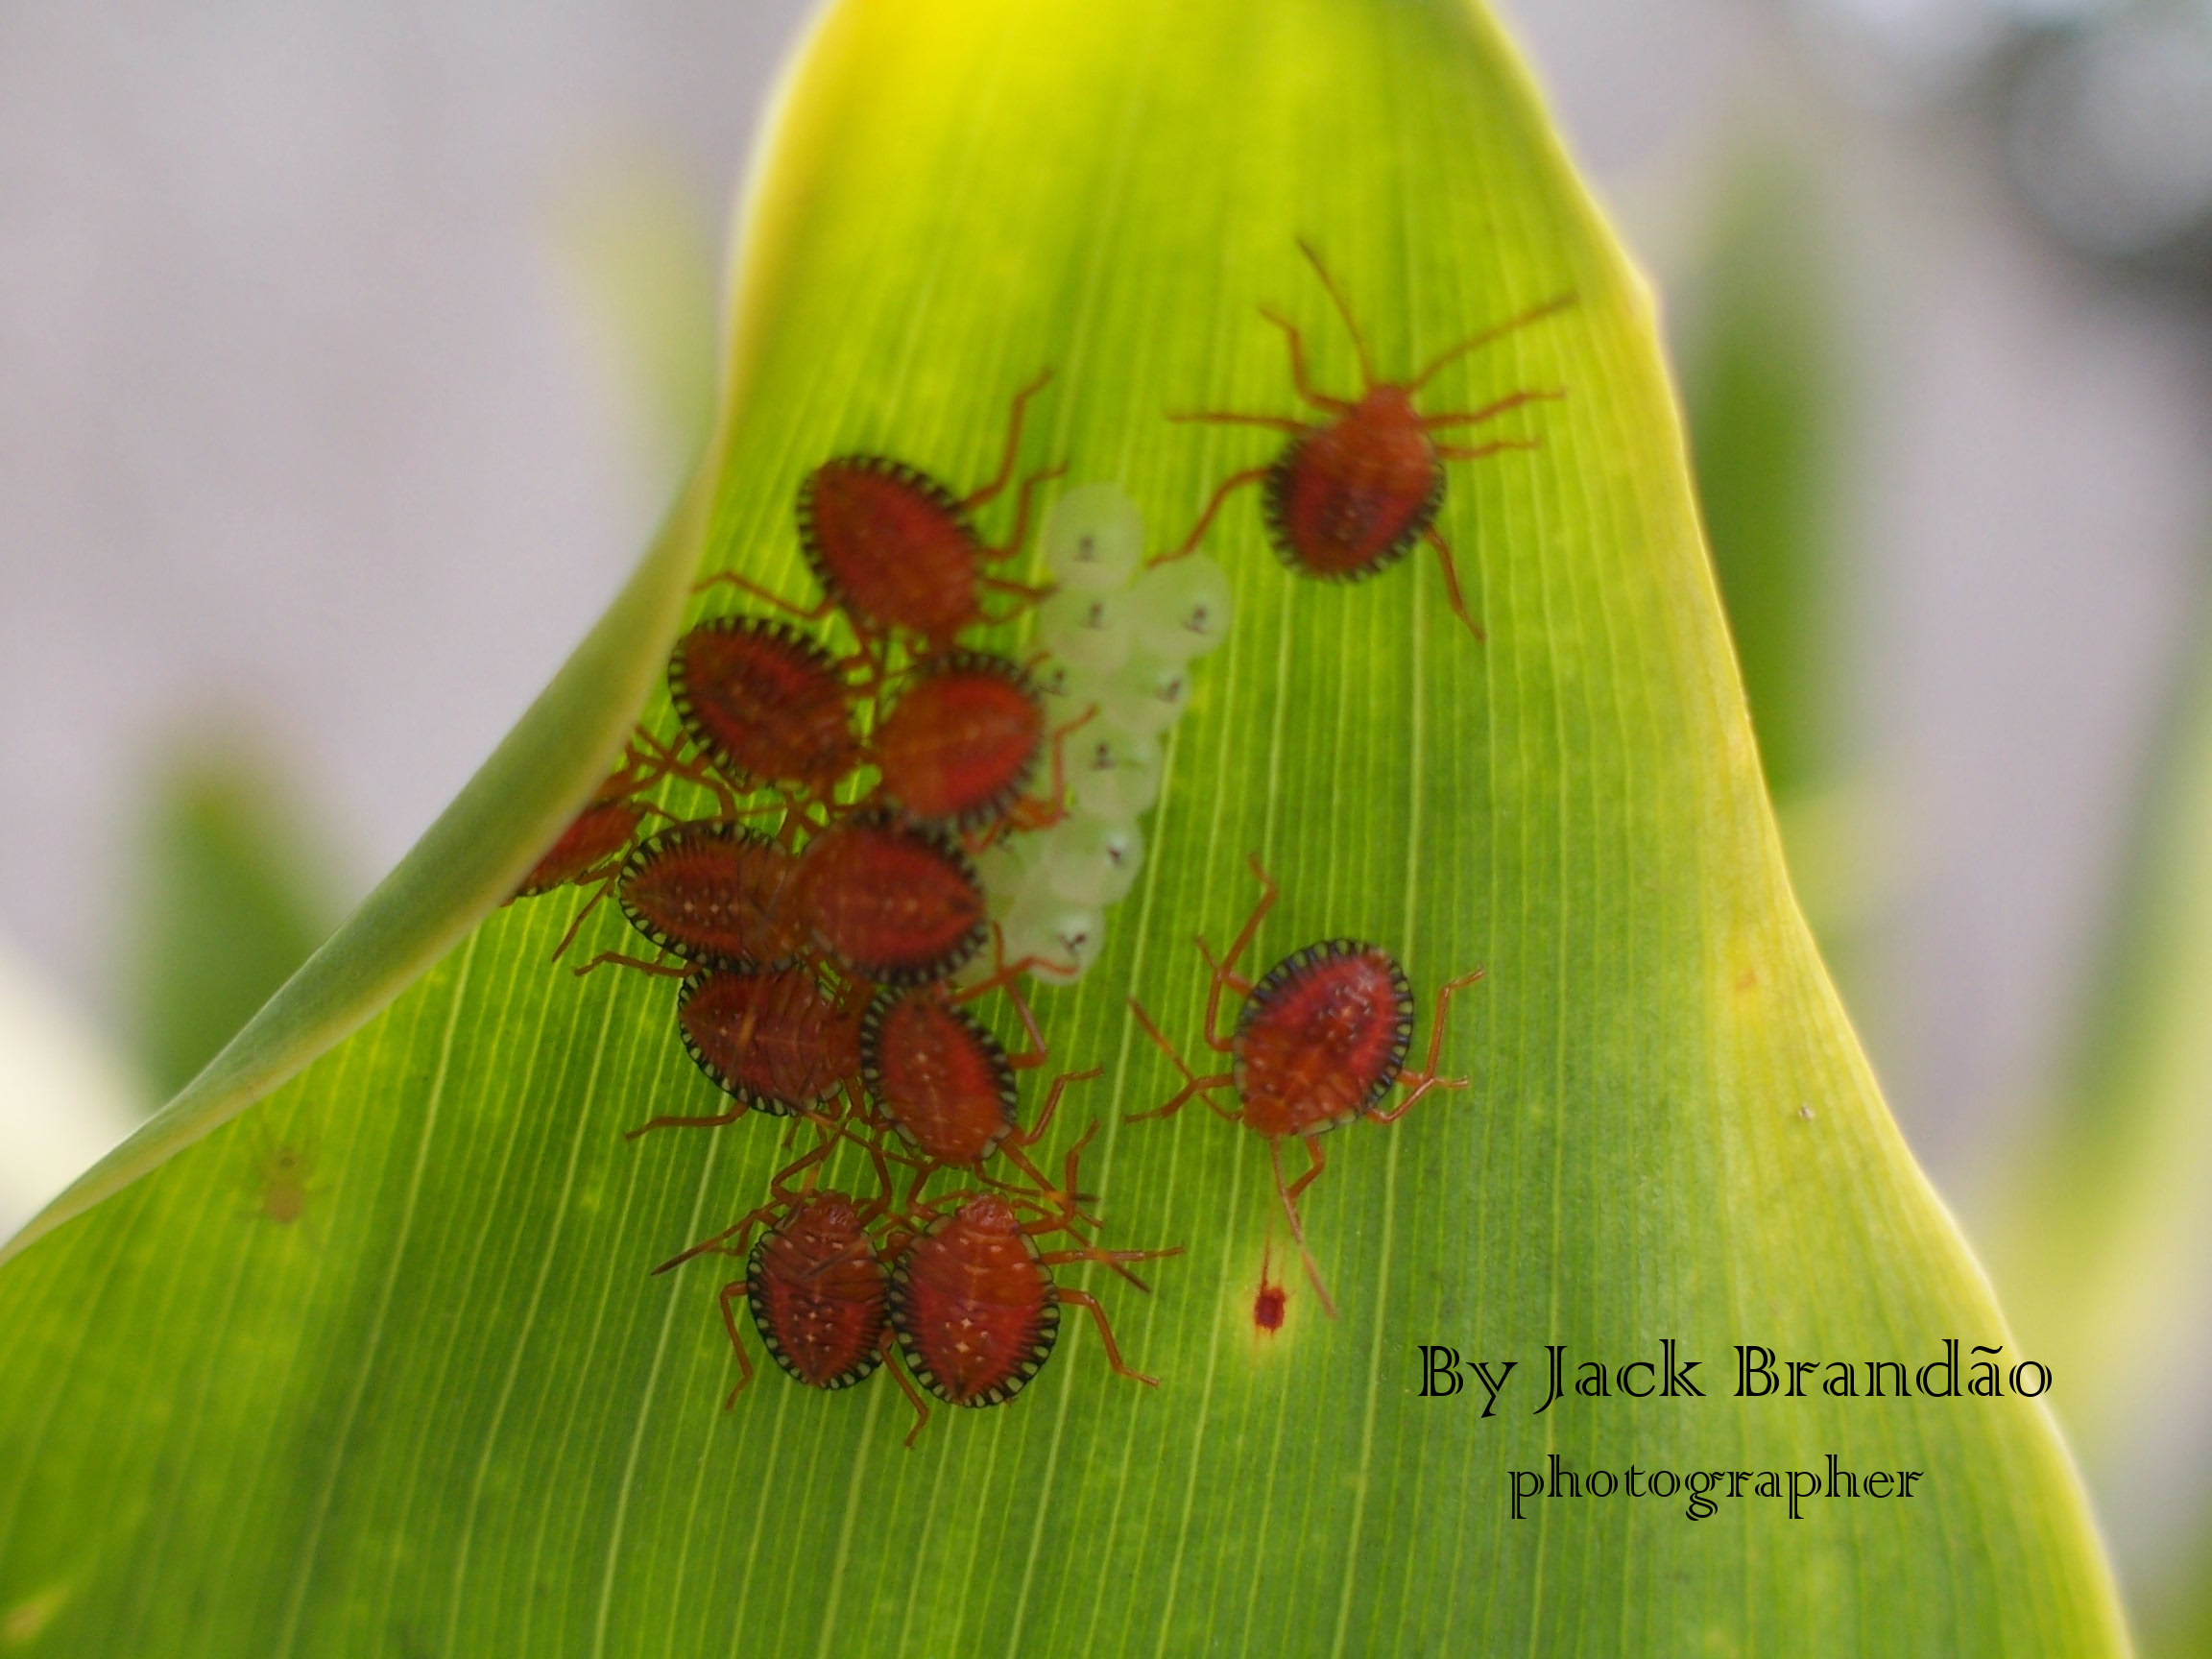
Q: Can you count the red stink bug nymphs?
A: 12